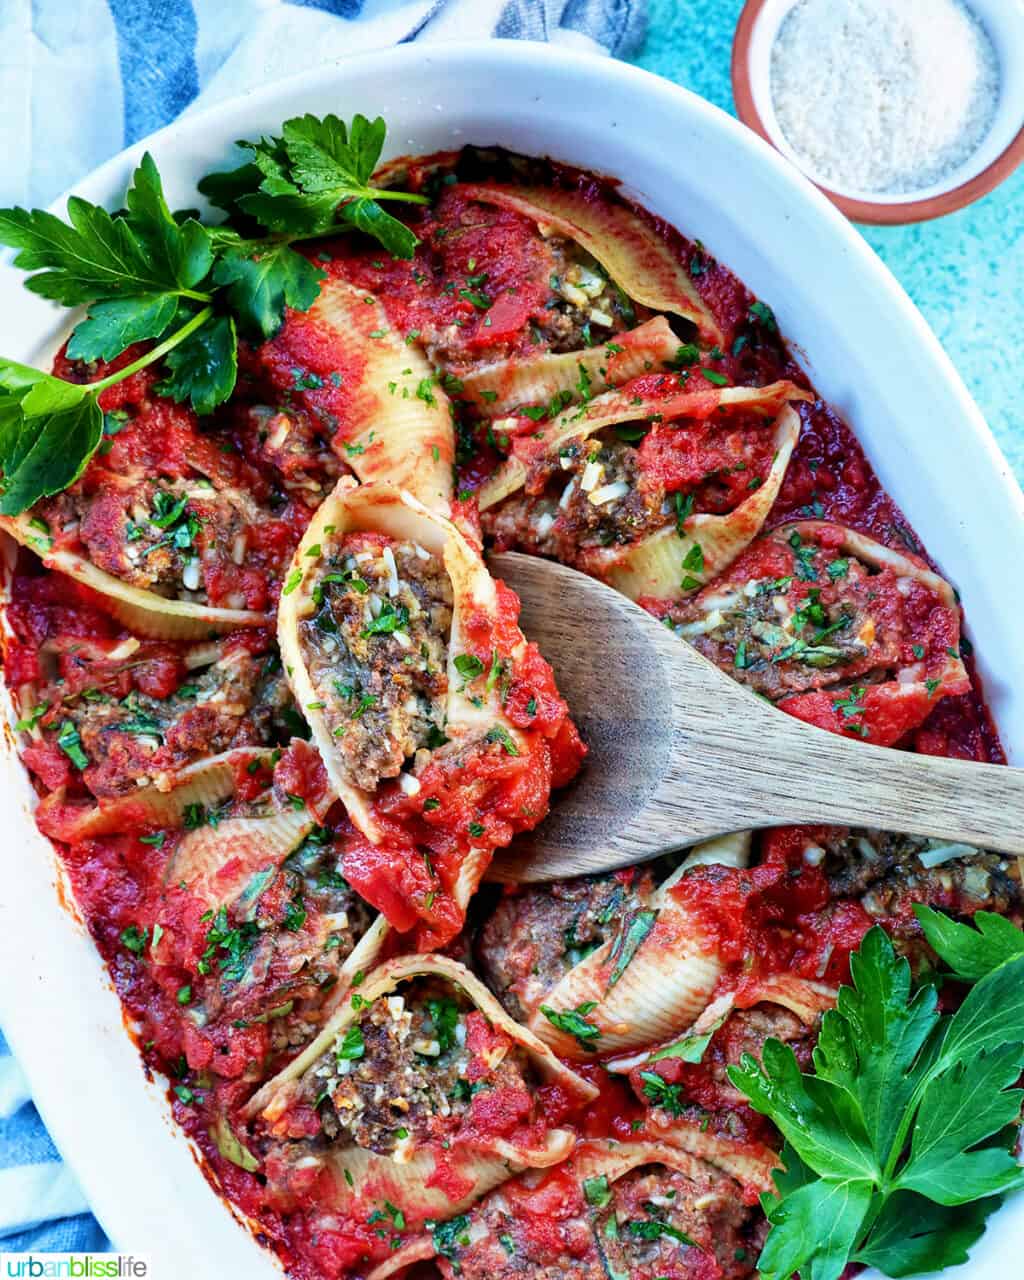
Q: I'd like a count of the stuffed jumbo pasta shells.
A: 13